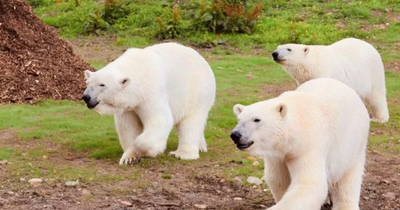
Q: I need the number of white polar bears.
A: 3